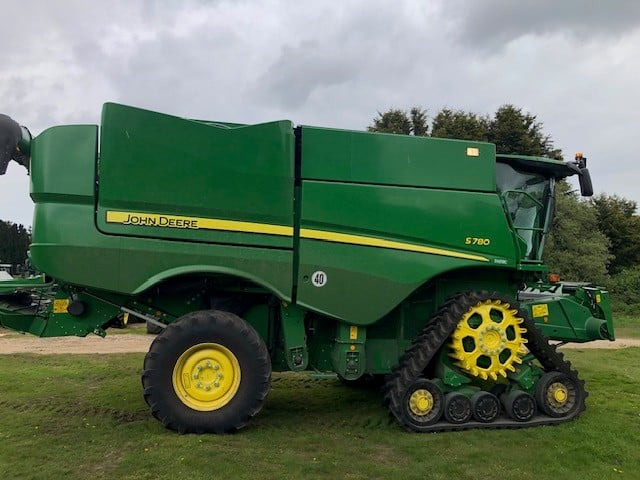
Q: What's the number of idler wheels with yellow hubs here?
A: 2